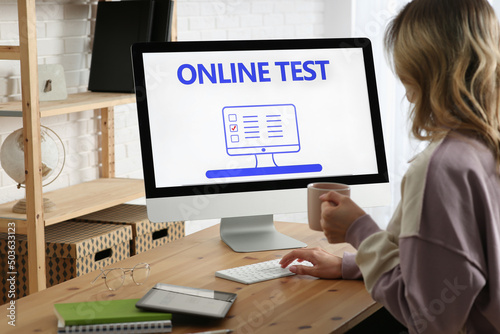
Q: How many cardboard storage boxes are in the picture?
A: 2